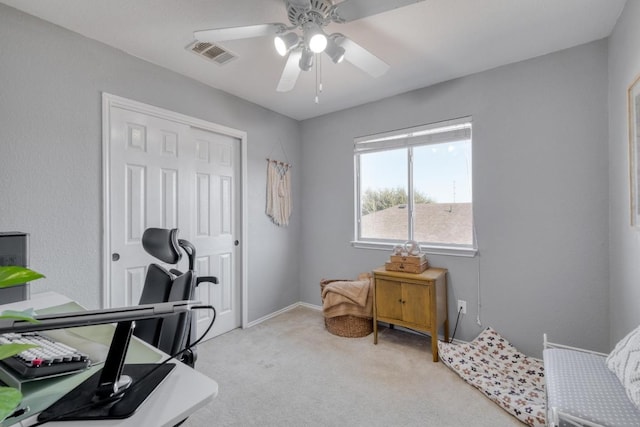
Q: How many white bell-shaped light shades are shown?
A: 4